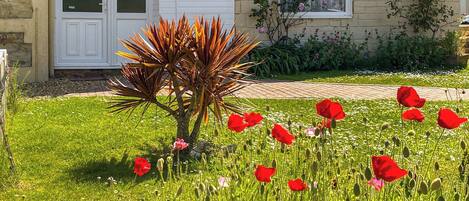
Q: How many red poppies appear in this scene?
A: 11